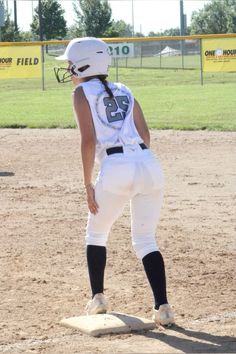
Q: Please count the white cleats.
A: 2